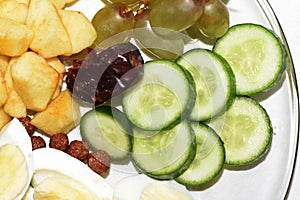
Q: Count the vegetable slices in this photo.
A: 7